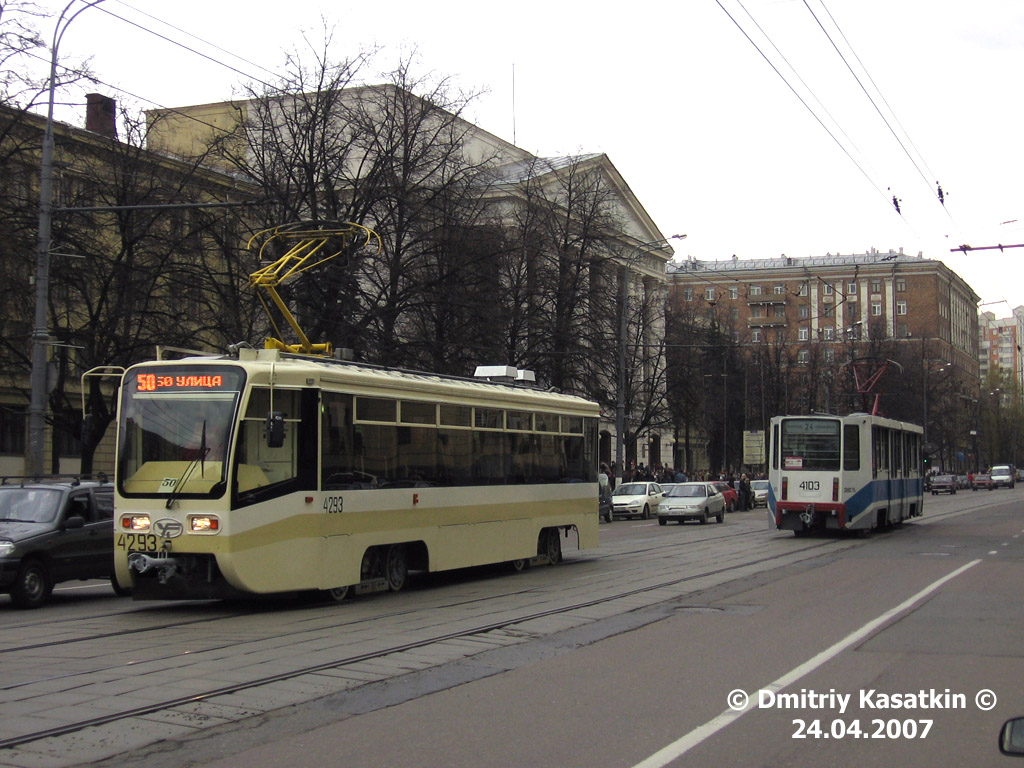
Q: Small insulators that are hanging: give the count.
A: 2